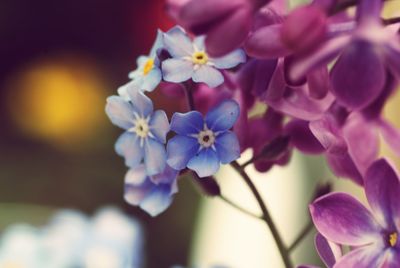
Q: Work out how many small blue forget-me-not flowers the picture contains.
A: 5